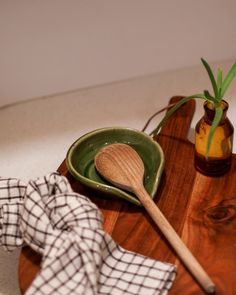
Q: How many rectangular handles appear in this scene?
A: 1